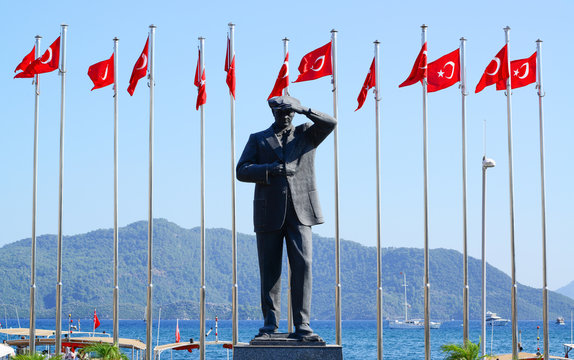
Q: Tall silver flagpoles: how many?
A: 13